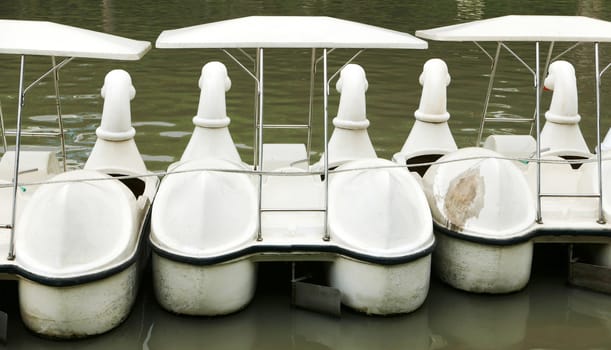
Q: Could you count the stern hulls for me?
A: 4